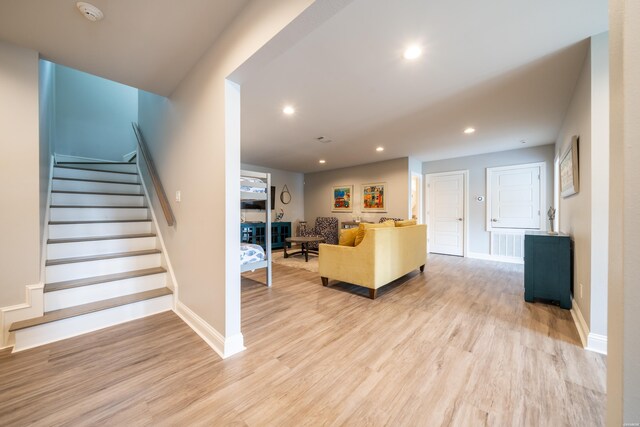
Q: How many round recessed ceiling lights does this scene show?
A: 5